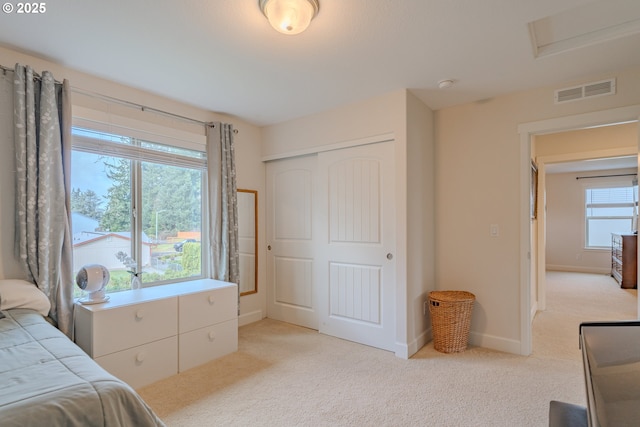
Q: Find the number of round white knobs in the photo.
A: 4